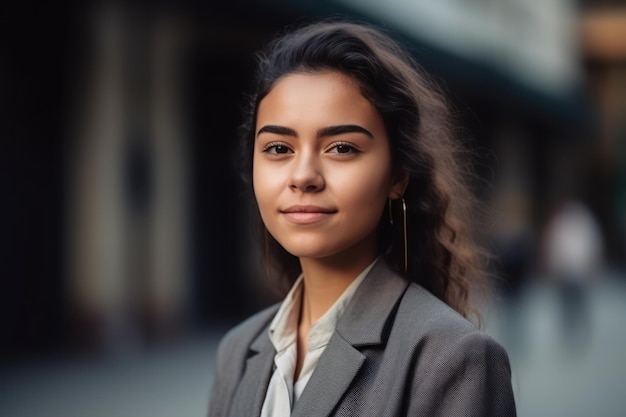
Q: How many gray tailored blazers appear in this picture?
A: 1